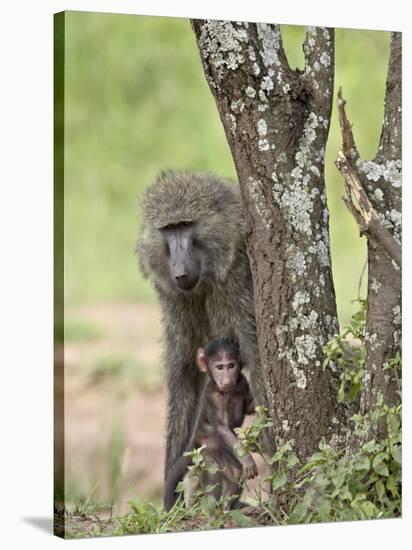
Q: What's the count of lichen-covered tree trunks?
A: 2